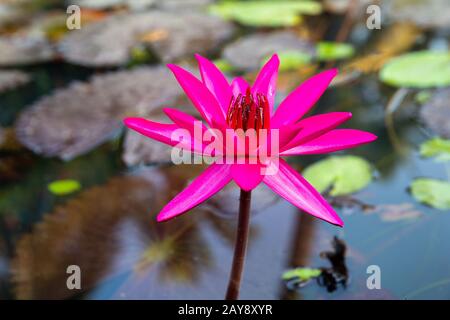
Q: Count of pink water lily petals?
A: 12